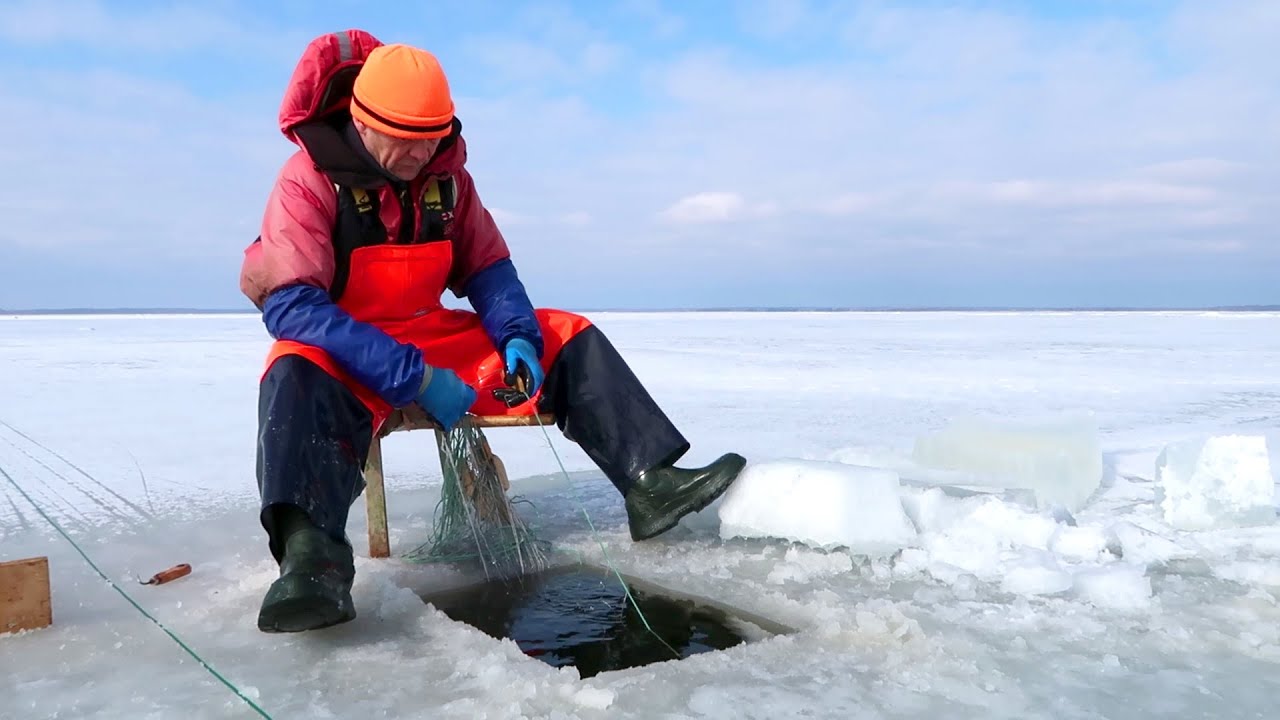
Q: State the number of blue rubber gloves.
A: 2